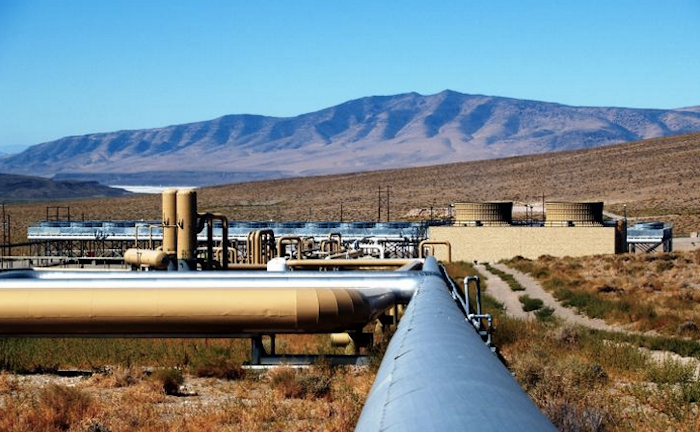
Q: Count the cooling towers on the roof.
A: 2